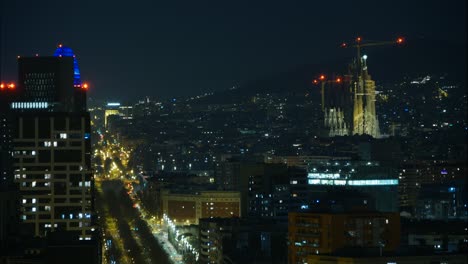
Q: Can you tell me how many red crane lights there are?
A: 6